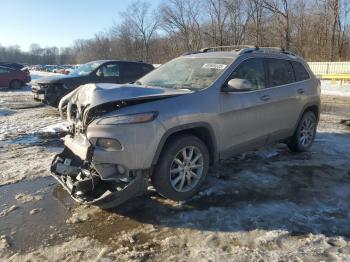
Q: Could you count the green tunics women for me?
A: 0